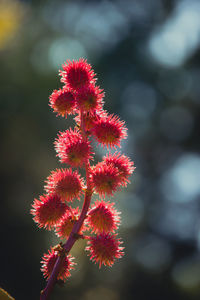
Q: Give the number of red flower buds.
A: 14